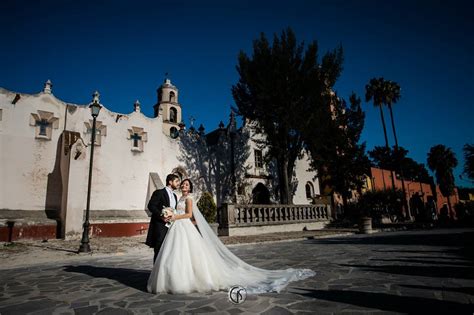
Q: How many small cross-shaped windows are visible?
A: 3